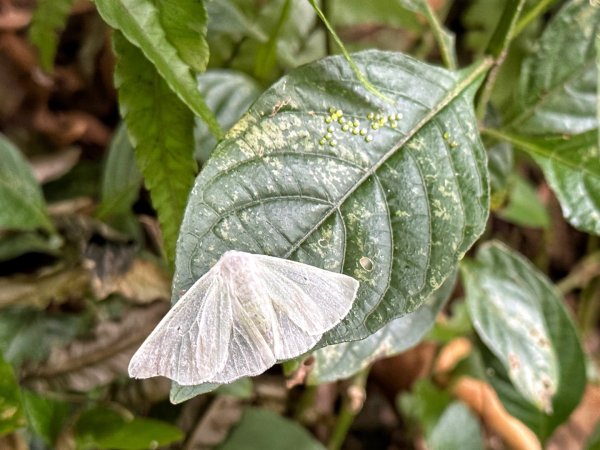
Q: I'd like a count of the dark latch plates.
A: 0